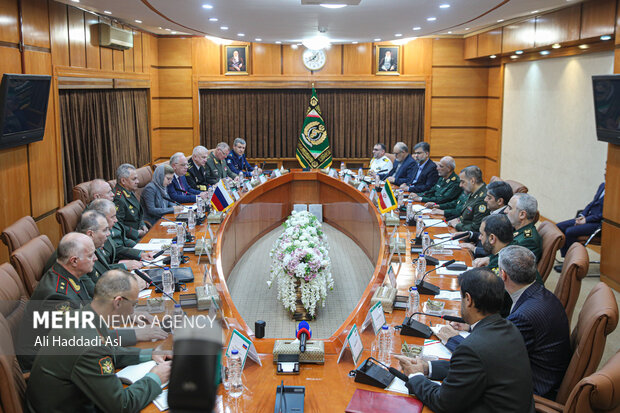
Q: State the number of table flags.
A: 2